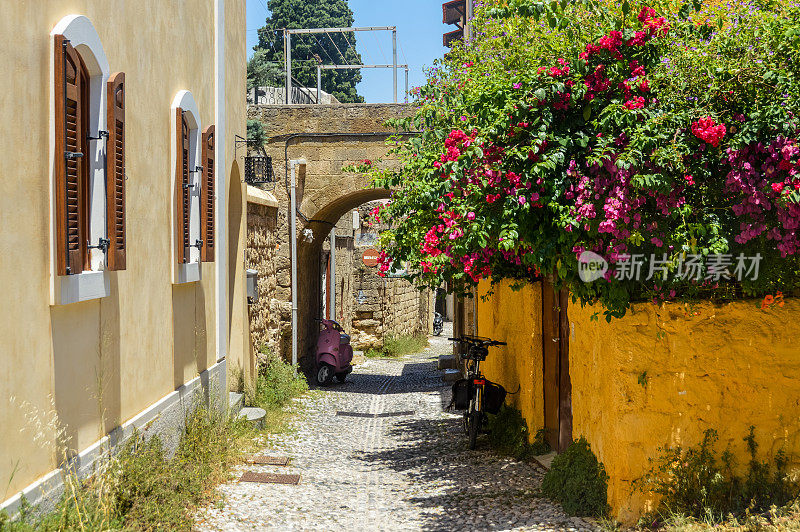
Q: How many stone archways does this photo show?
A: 1